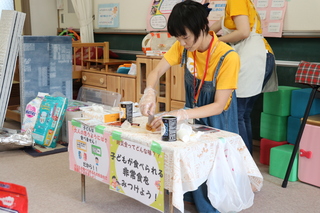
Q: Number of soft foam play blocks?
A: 6